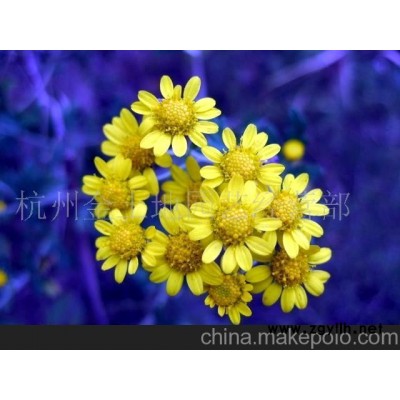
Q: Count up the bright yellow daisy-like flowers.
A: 11